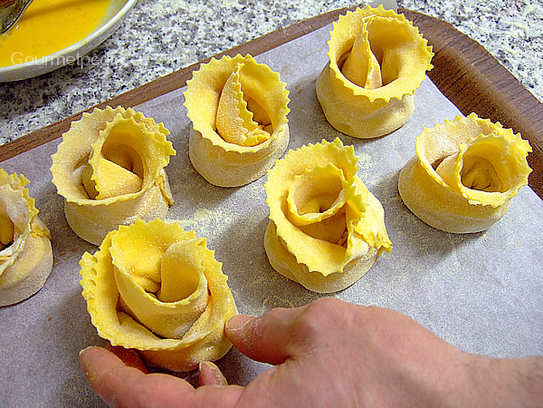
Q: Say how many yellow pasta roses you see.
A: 7